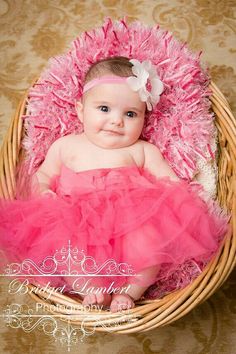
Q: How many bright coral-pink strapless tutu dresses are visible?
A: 1